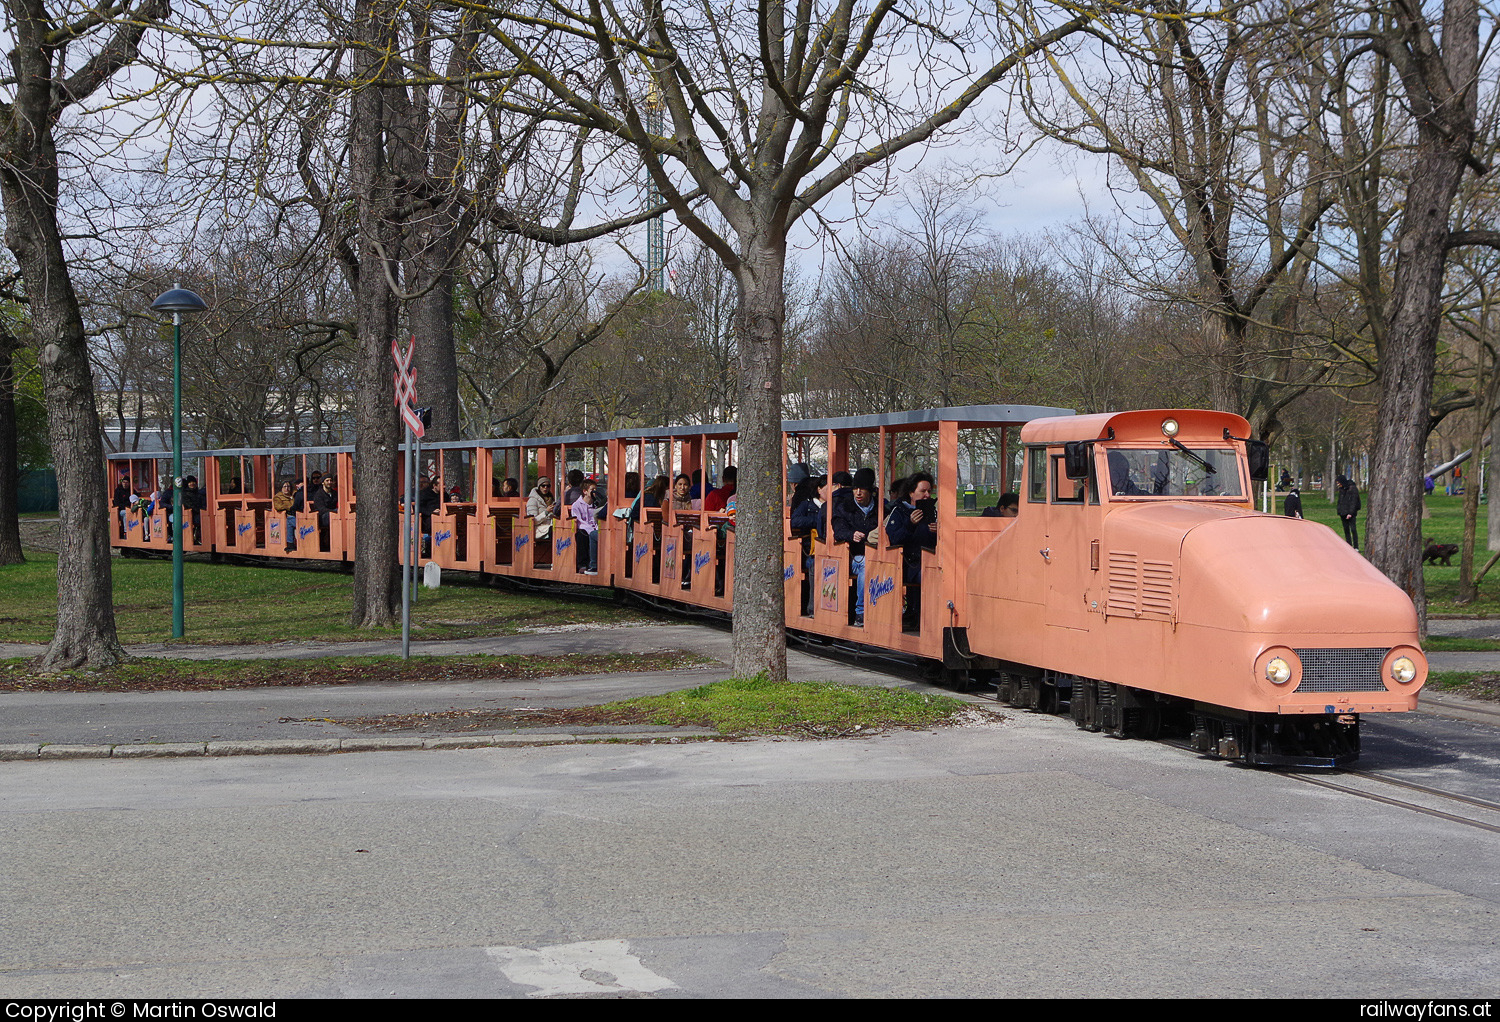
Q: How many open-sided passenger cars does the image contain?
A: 6